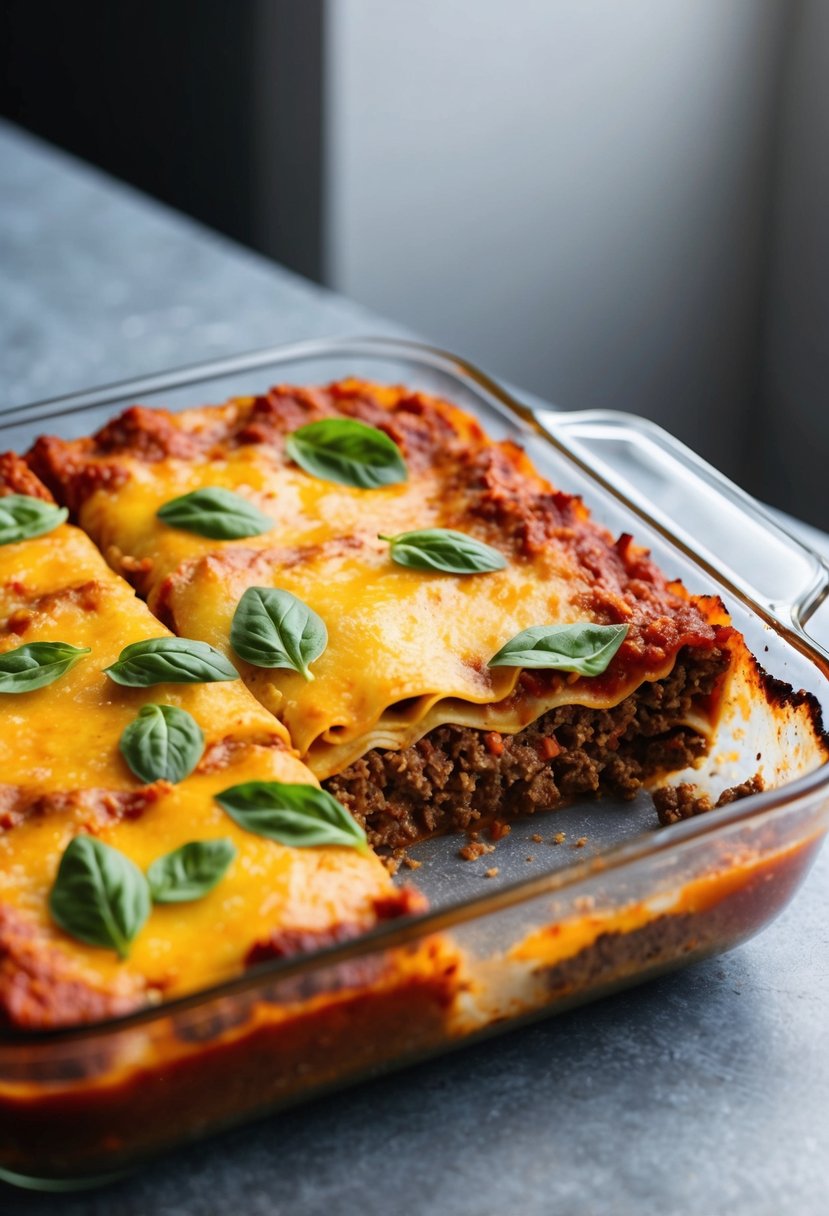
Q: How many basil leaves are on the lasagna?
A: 12